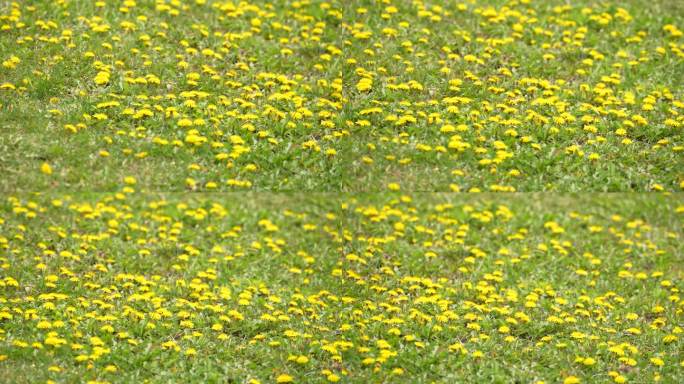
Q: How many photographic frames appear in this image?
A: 4